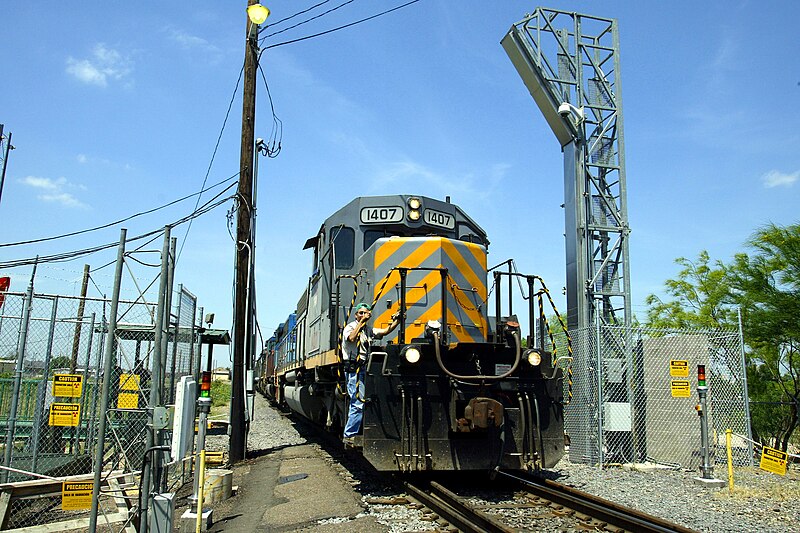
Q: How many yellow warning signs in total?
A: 8